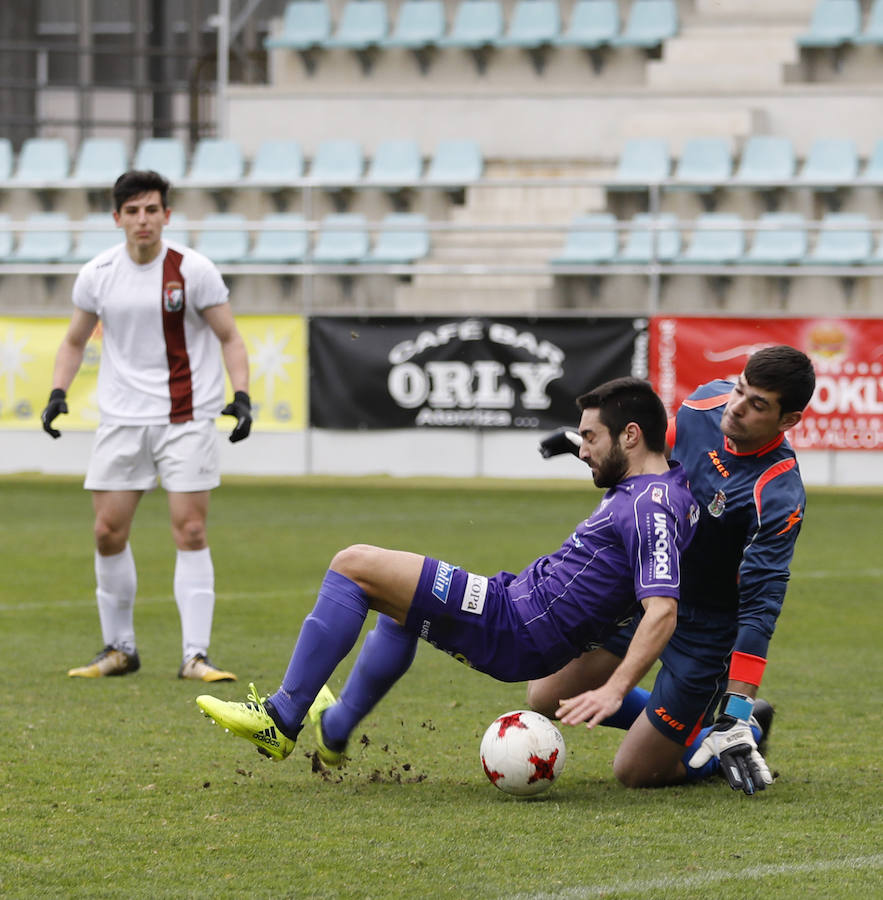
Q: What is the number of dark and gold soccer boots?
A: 2